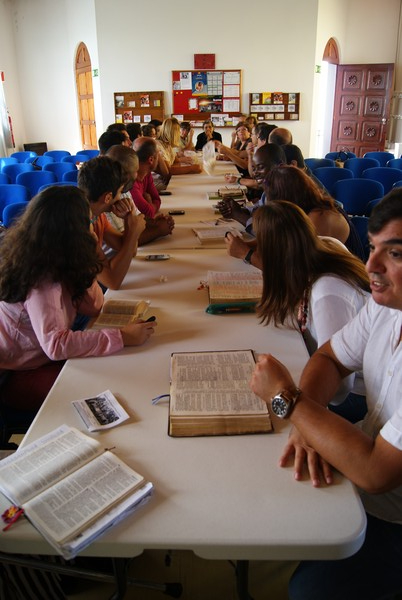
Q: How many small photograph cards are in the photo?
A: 1